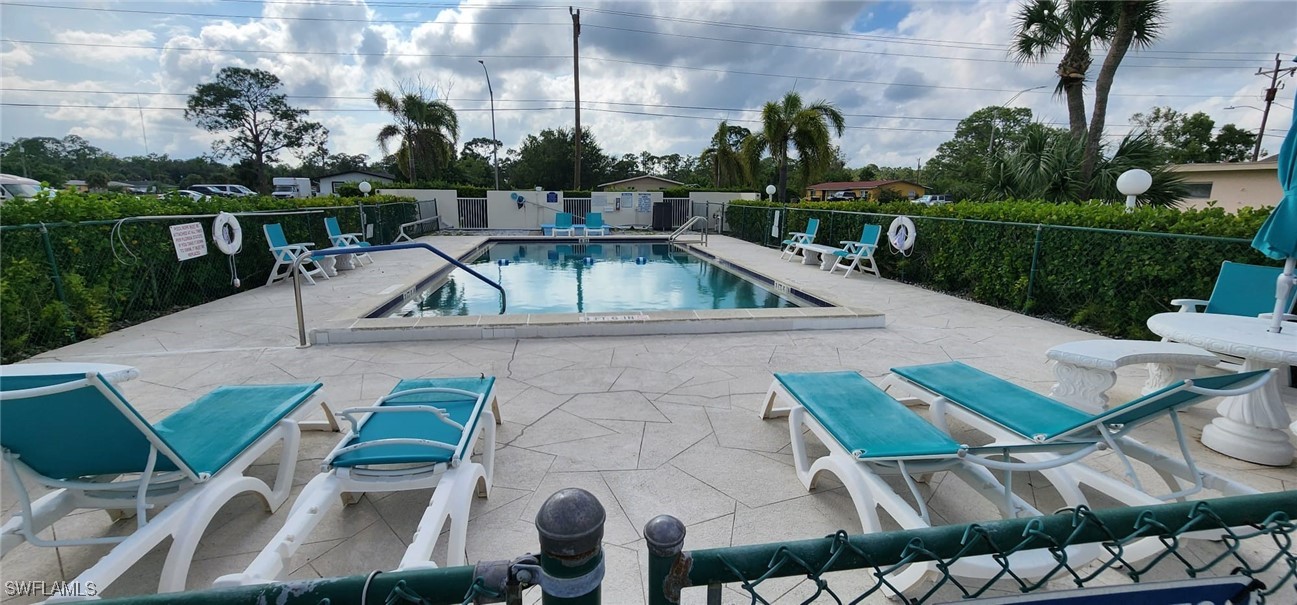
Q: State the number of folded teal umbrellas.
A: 1